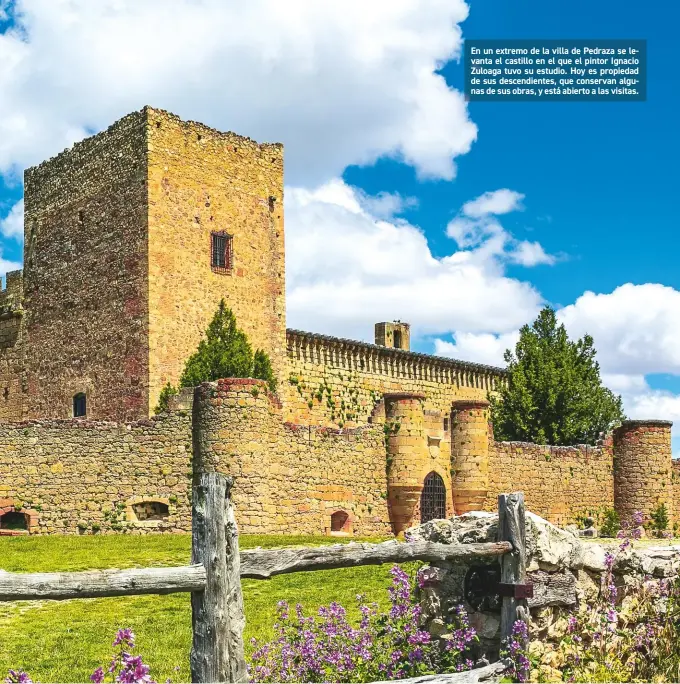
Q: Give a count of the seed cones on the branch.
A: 0